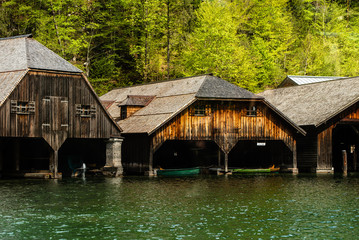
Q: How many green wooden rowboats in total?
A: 2